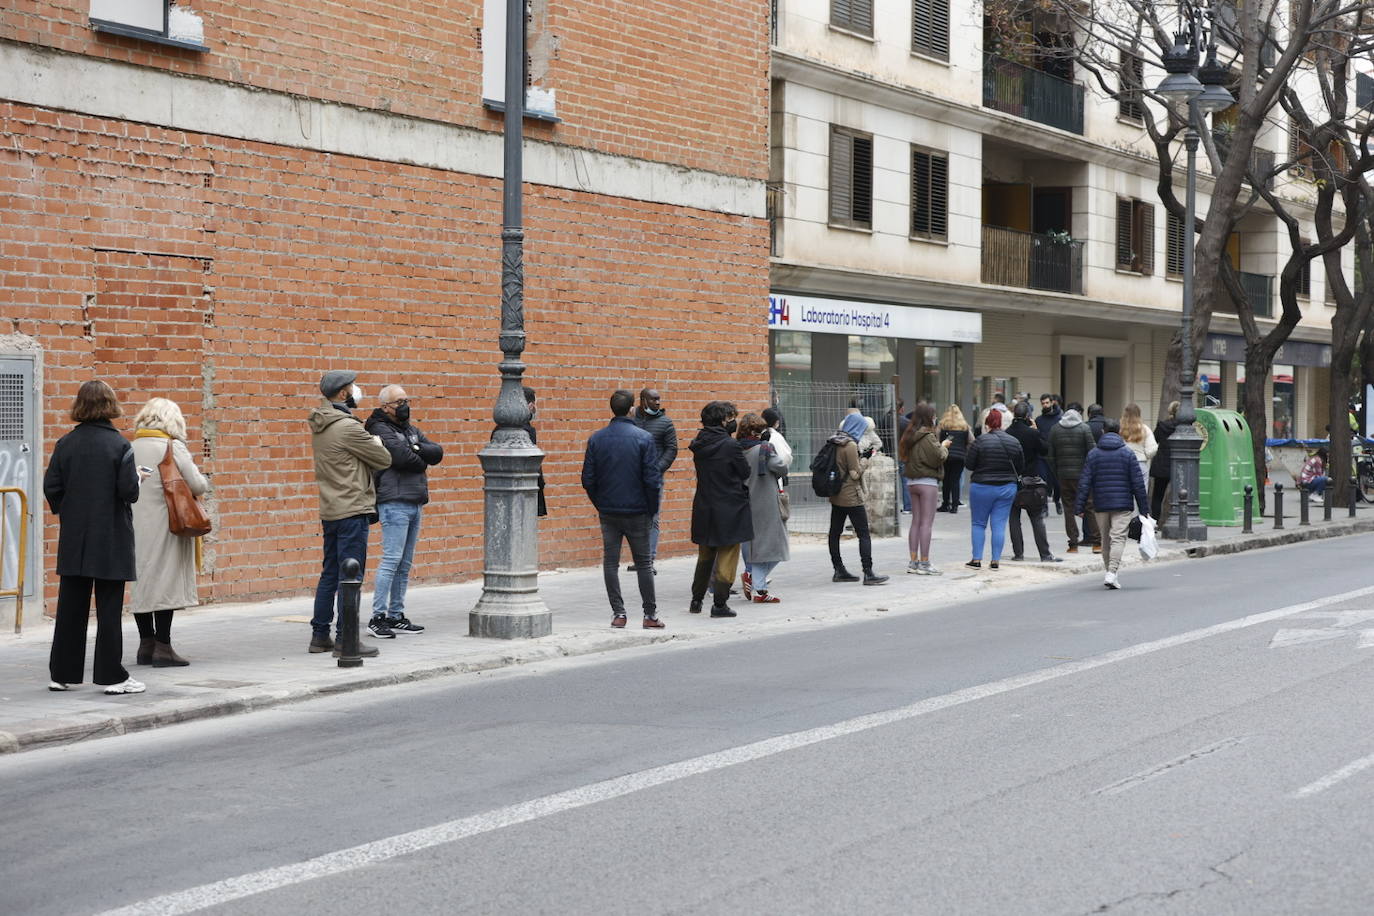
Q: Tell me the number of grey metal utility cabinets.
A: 1